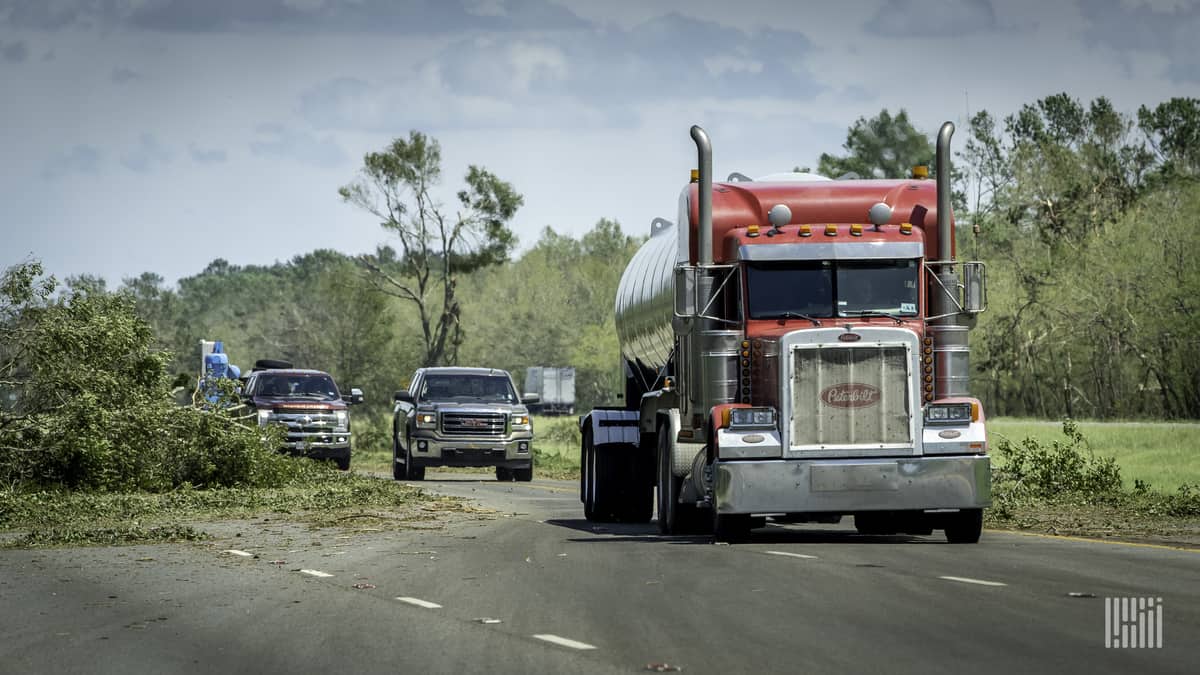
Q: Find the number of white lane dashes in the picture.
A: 6